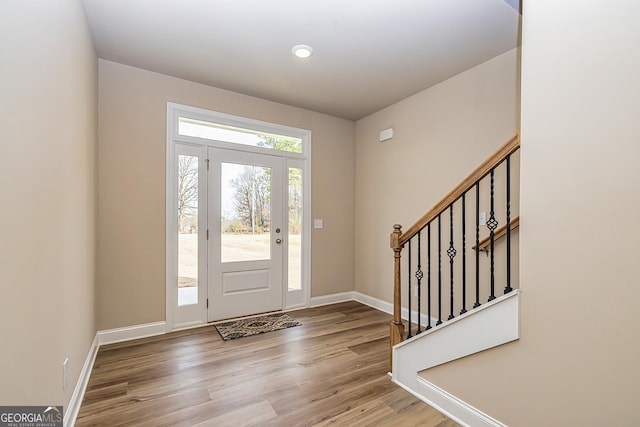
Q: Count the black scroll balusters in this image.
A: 3